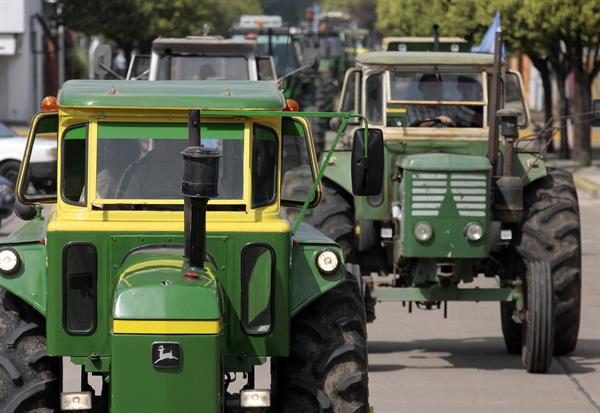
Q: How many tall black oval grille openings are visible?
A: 2